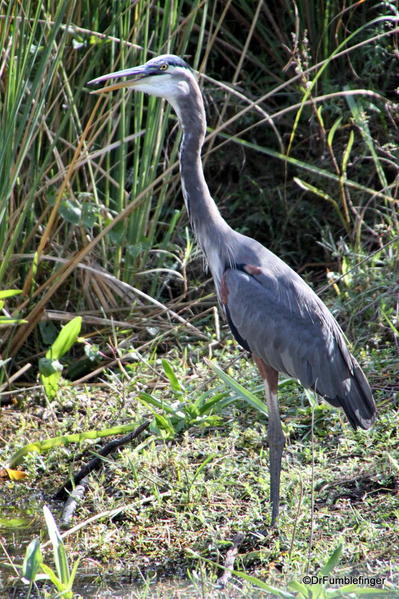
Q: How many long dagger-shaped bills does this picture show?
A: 1